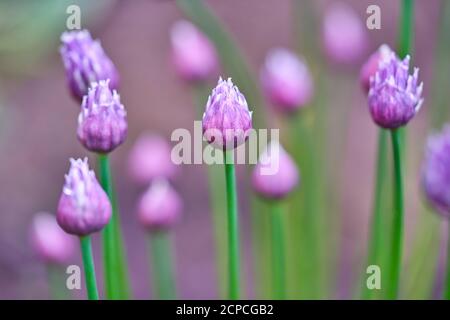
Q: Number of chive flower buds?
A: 14